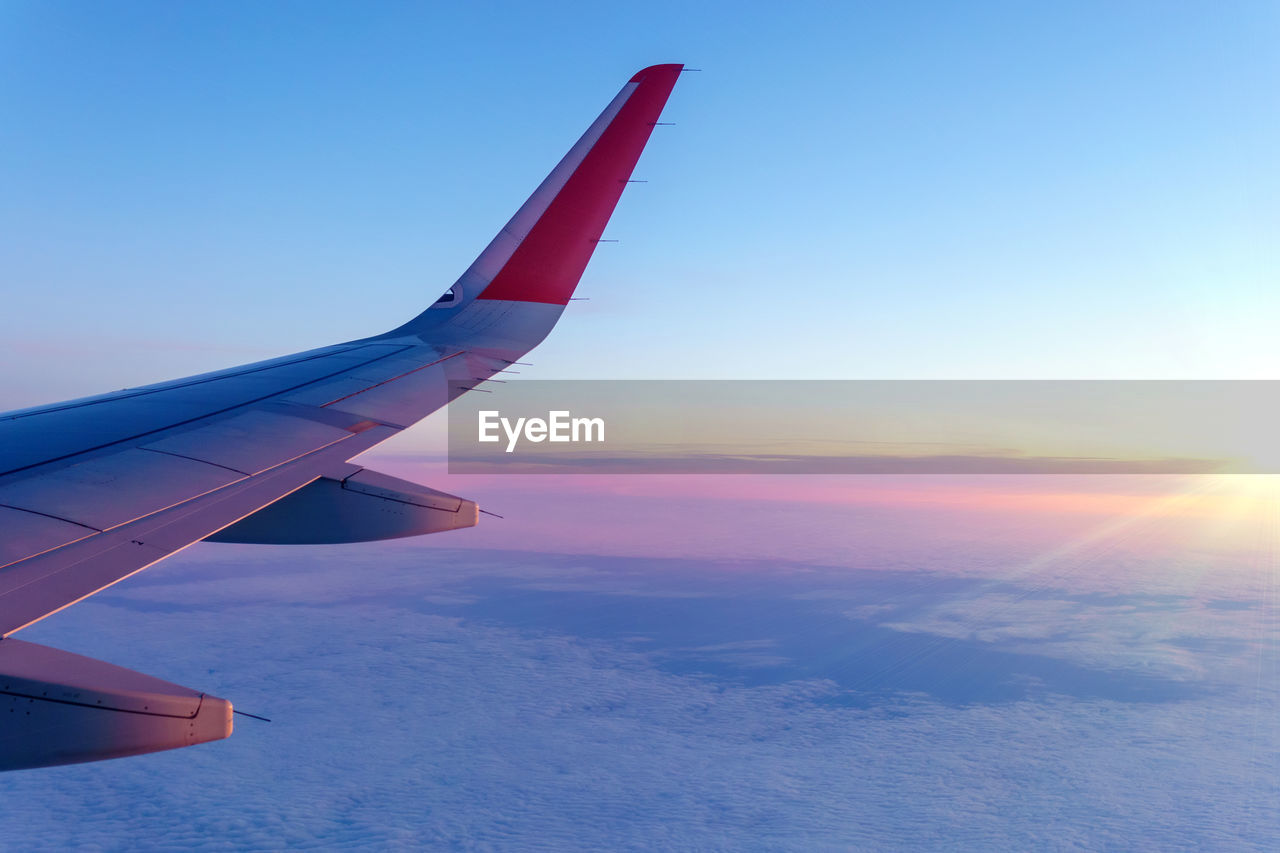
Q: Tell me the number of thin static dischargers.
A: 11